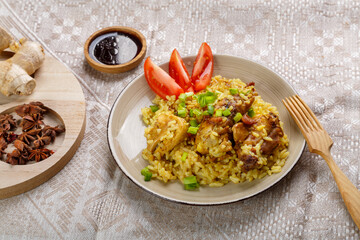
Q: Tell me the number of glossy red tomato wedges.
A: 3